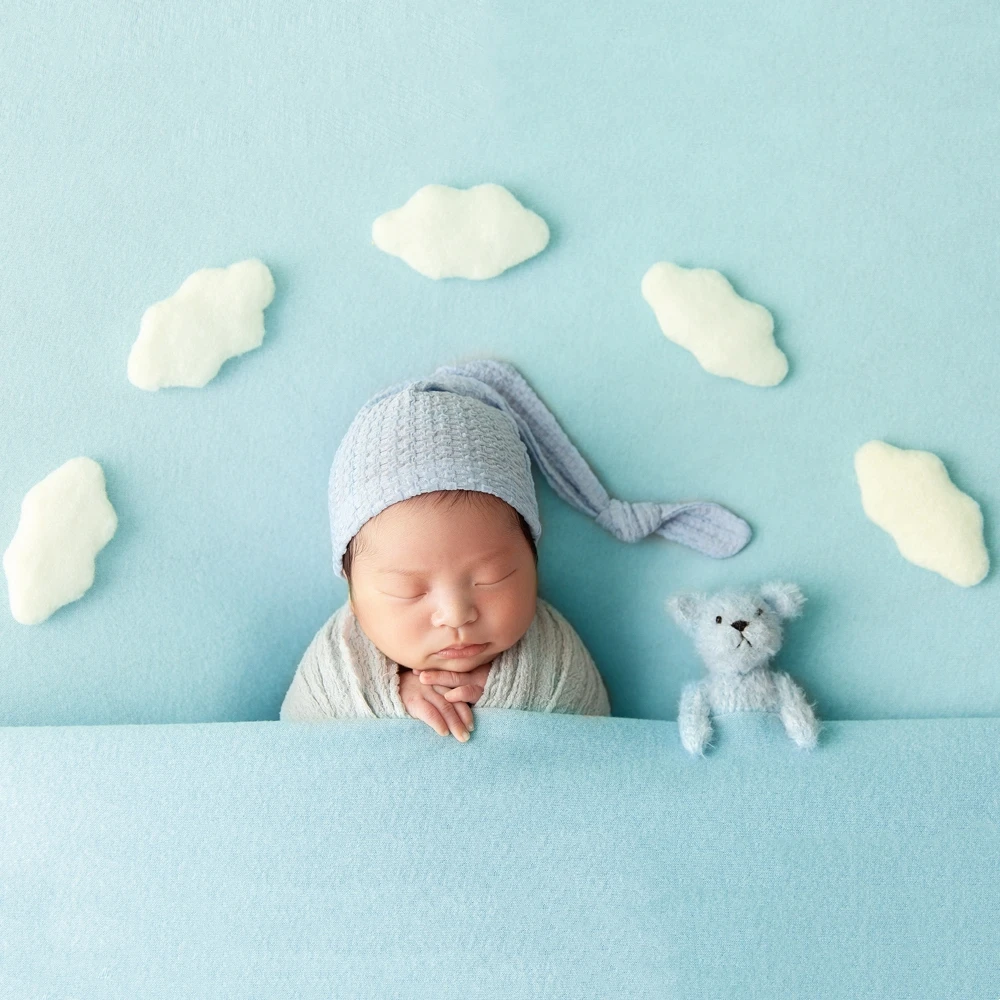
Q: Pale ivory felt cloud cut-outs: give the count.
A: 5